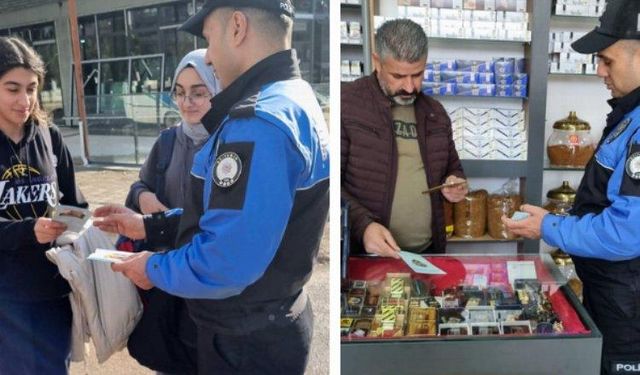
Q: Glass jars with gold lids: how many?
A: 3